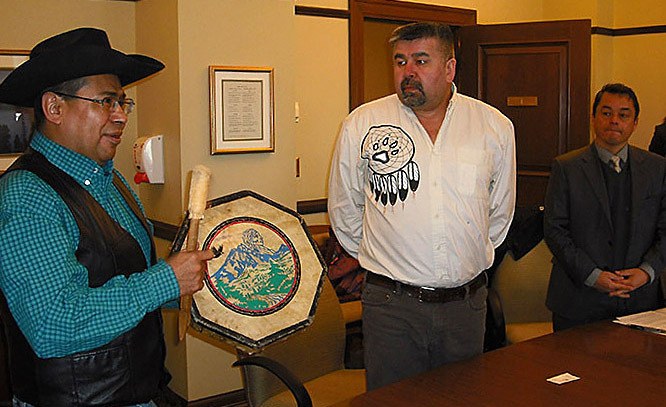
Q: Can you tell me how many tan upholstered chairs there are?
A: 3